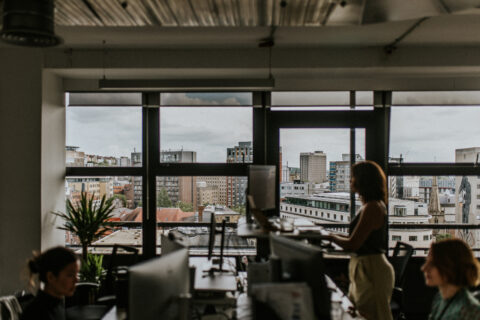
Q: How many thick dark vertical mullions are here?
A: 3